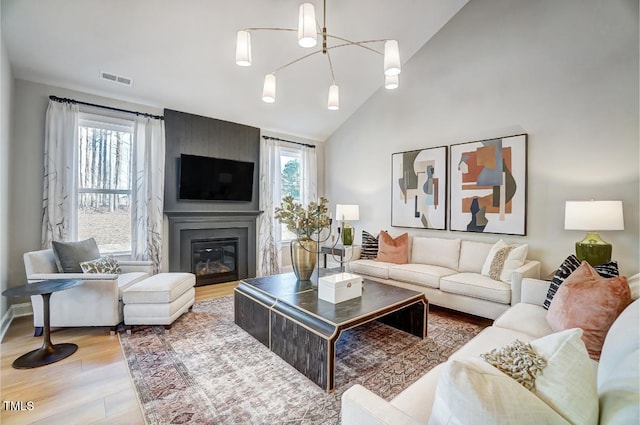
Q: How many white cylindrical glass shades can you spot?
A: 6